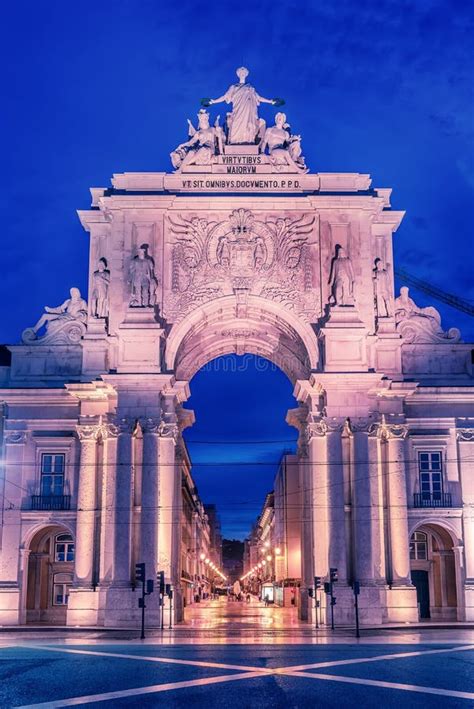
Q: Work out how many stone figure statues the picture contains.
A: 9